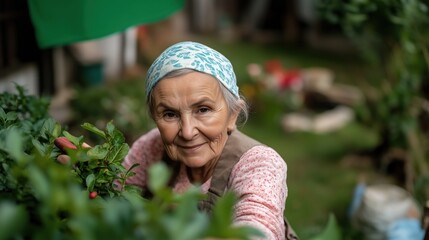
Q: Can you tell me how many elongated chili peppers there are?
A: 1